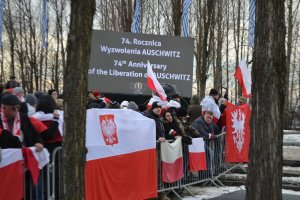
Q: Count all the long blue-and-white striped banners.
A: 5